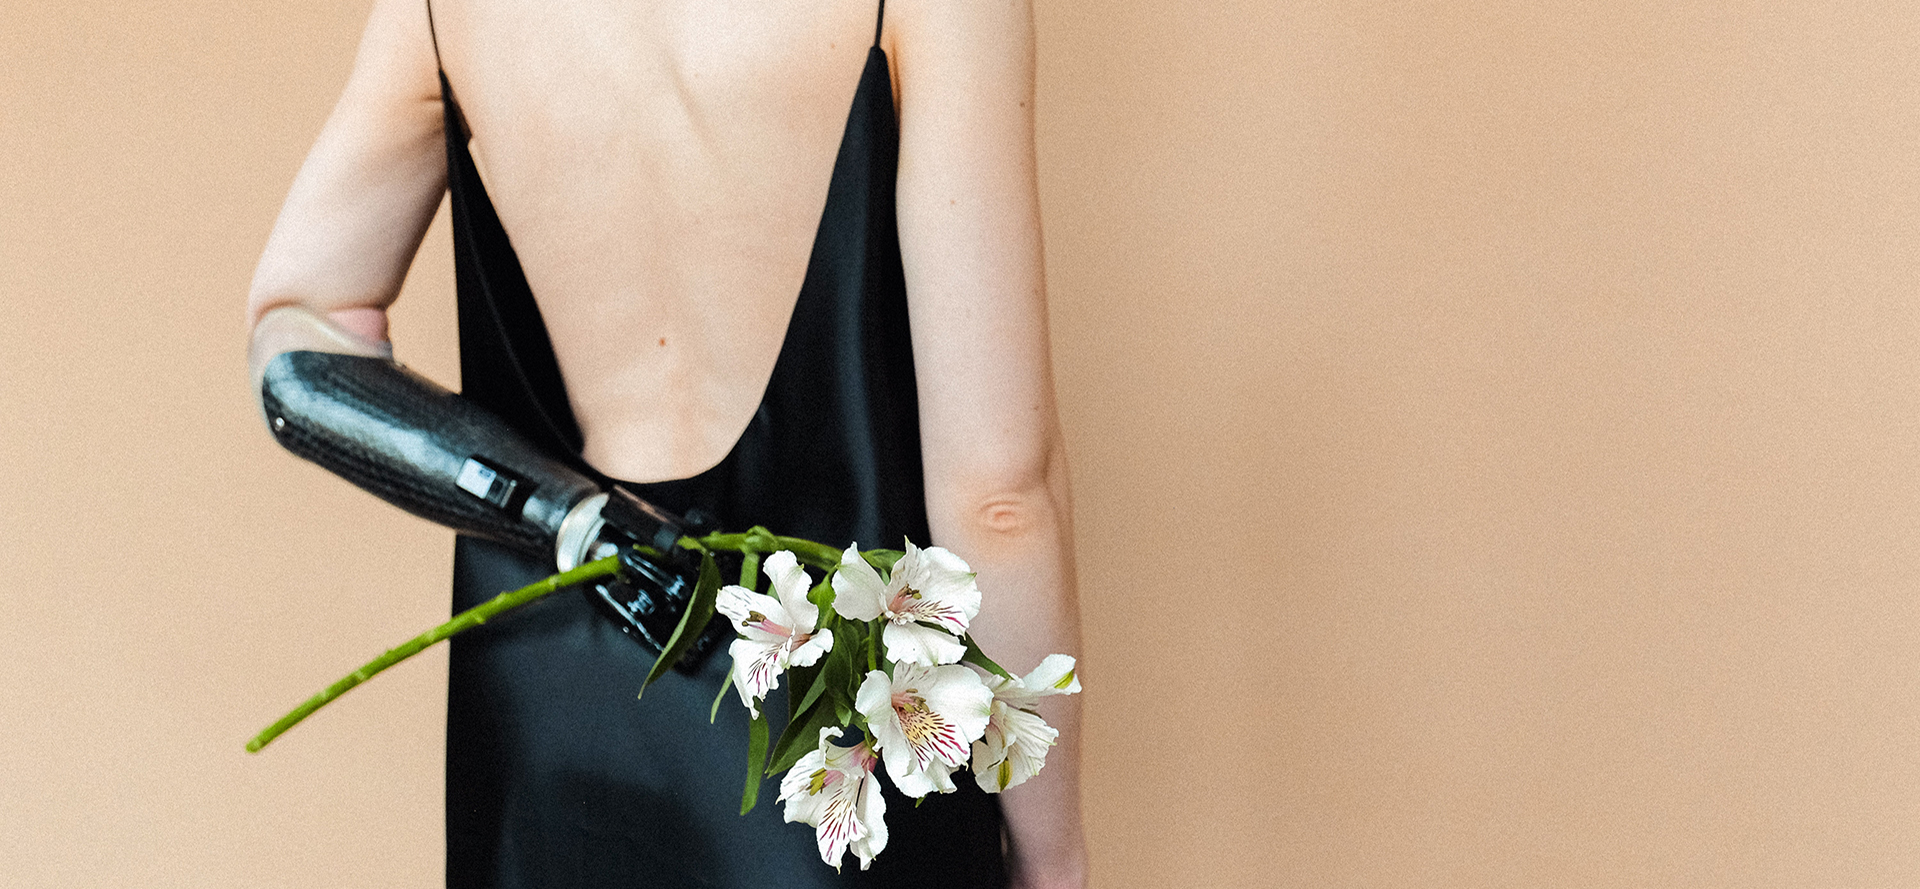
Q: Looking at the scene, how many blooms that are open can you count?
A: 5